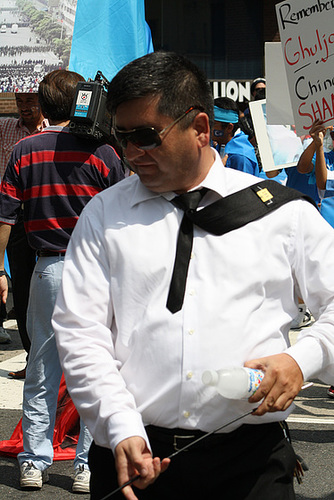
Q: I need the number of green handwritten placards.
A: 0